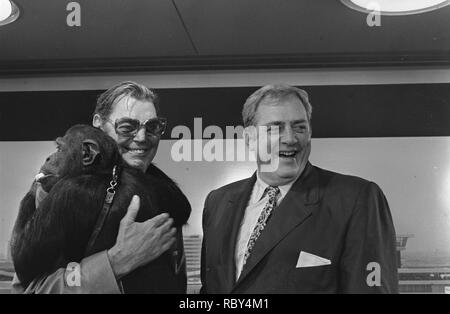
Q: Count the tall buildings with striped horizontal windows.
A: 1